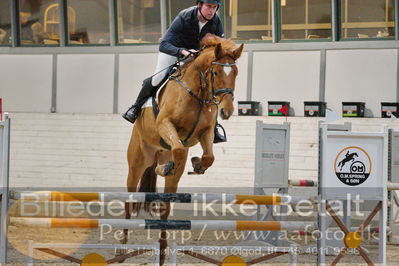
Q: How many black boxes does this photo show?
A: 5